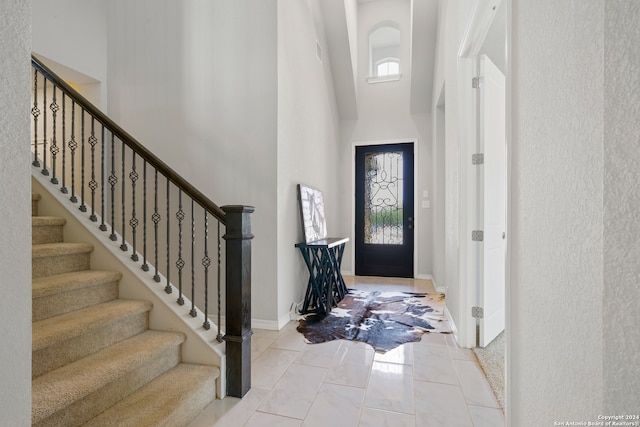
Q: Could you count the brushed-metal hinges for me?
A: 4